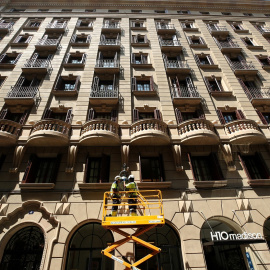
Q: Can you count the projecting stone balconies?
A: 6